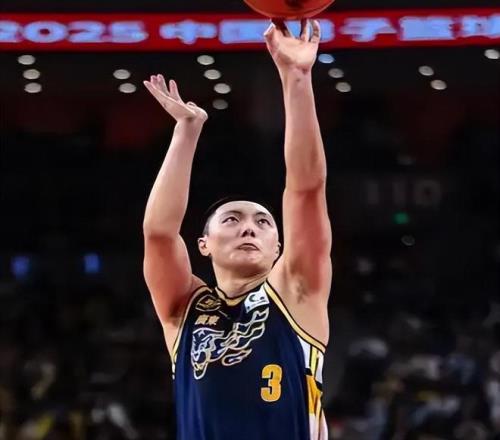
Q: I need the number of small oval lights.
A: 15